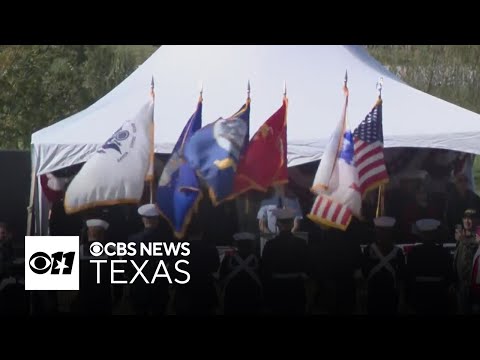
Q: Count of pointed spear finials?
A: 5